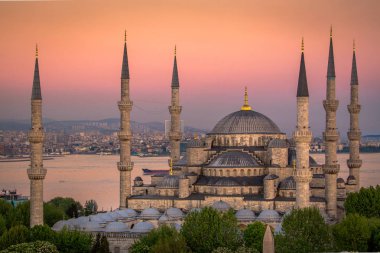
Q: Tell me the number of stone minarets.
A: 6